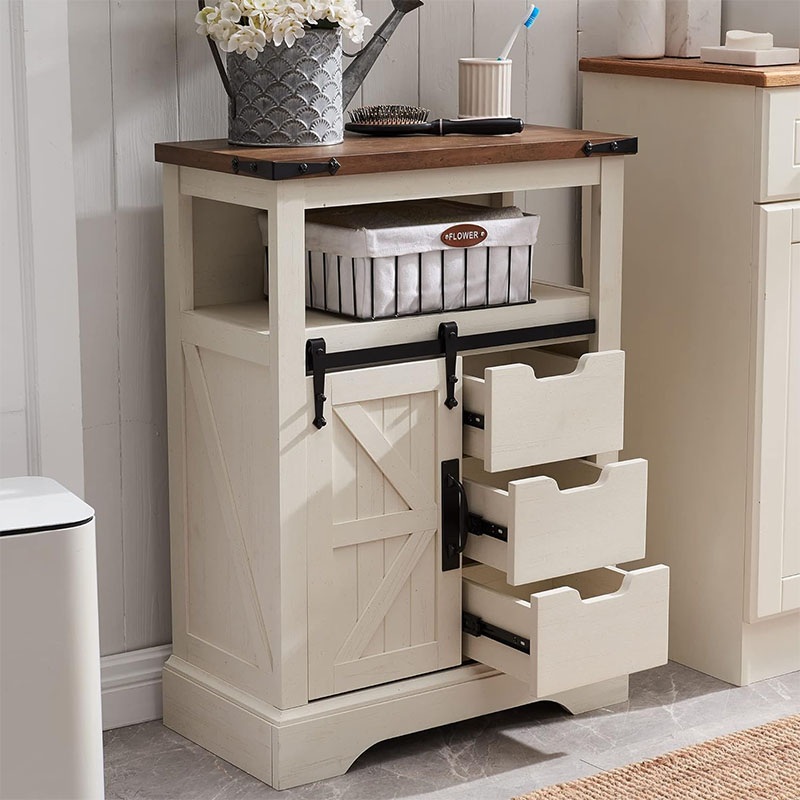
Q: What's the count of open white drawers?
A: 3